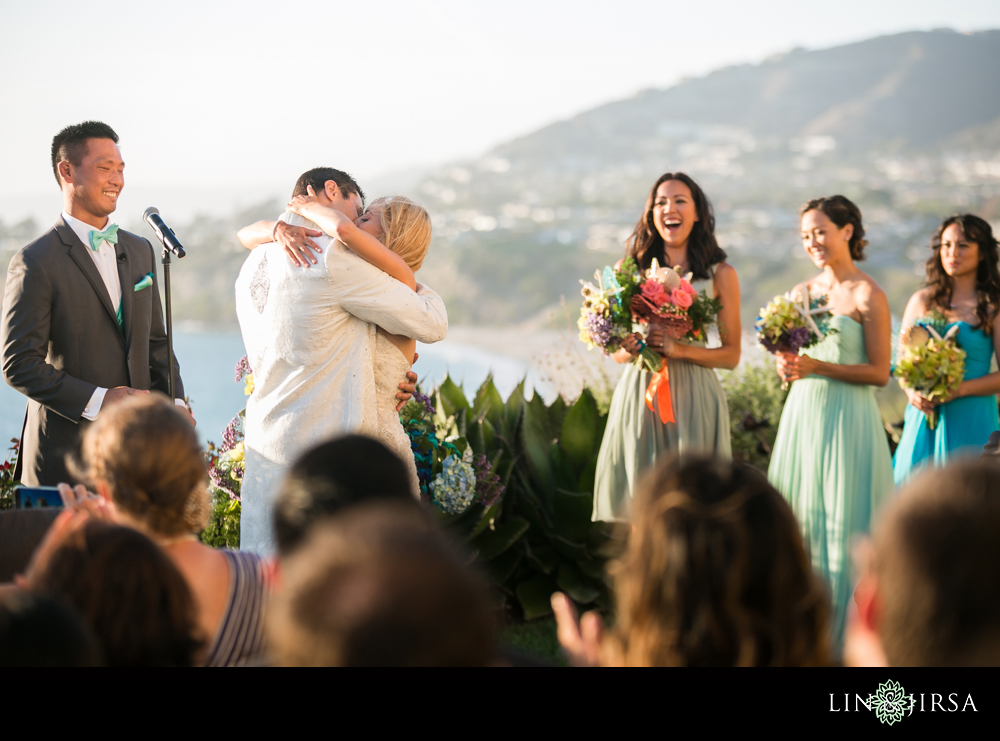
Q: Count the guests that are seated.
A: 7